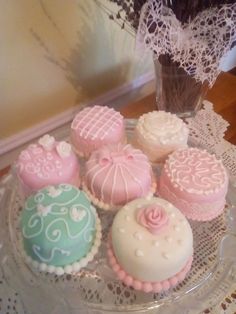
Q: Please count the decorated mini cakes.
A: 7